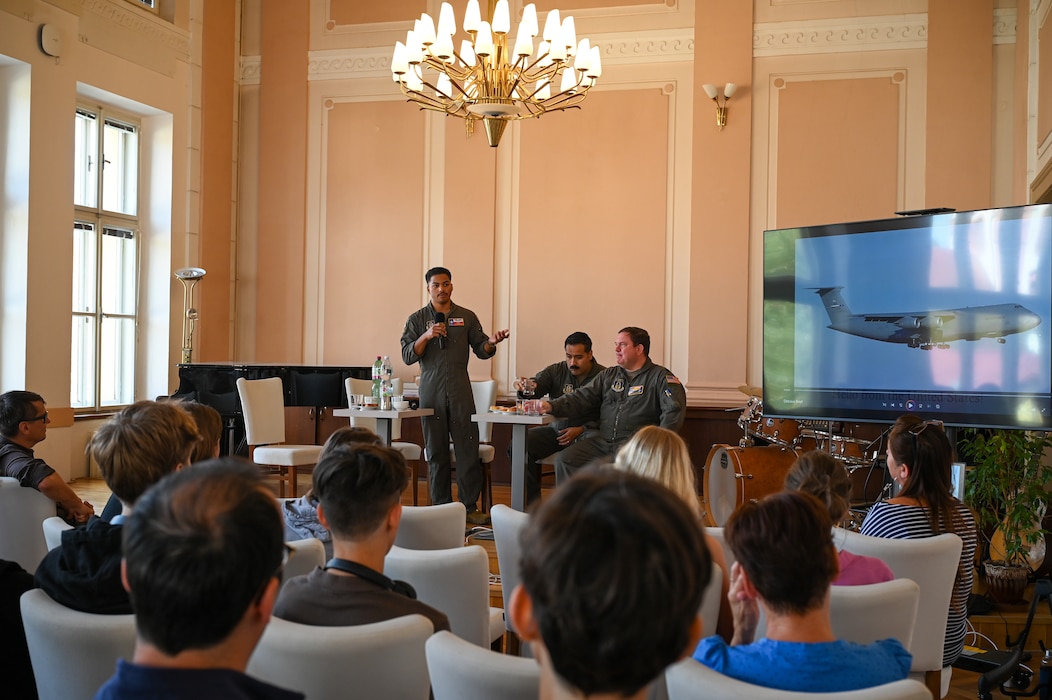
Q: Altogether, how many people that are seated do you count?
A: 13